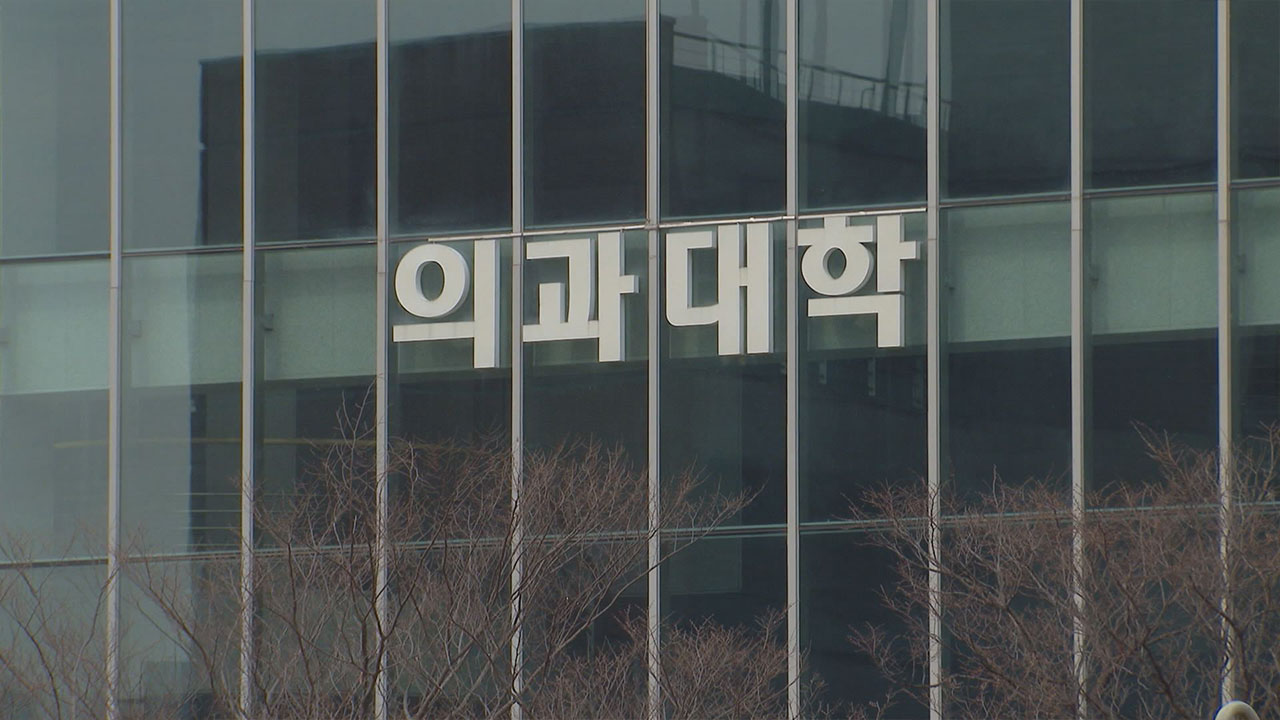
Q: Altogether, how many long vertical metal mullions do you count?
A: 9